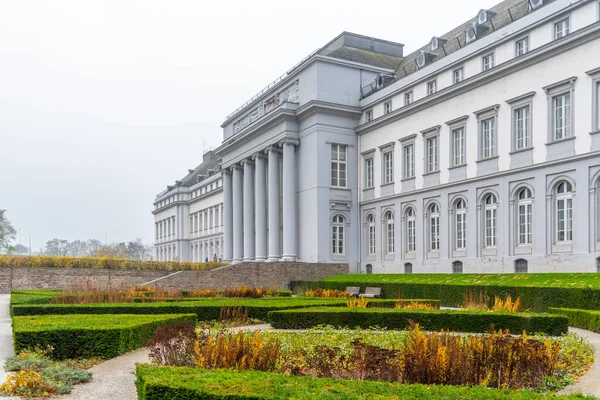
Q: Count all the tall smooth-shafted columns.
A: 6